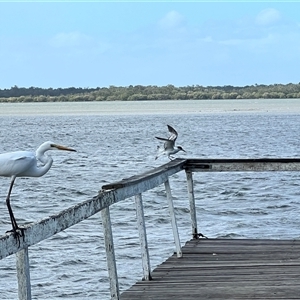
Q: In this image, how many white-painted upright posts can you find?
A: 5